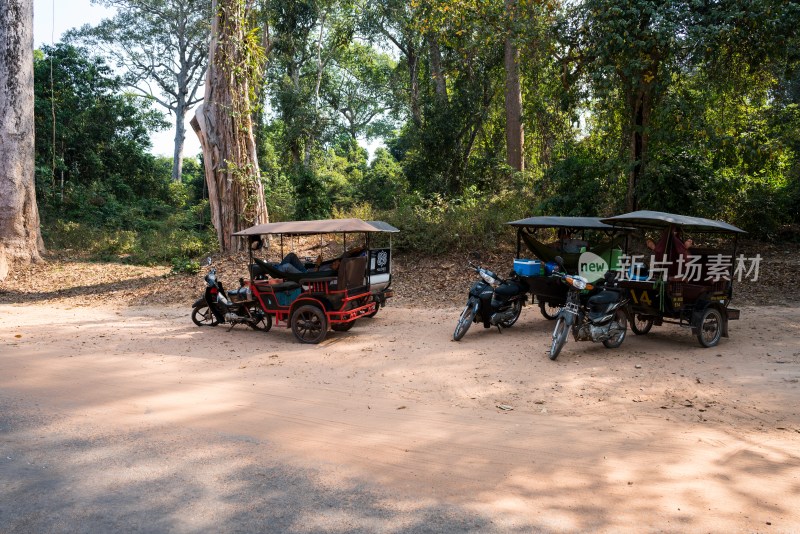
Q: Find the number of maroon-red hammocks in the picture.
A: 1